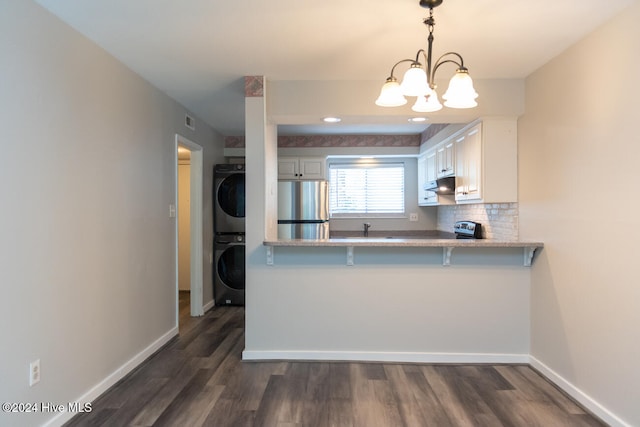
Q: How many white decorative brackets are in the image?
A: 4